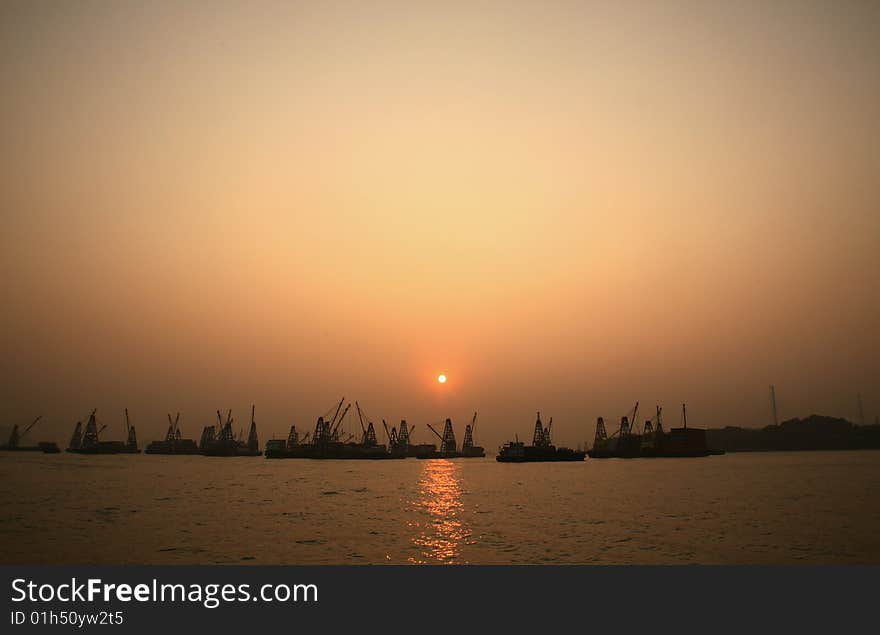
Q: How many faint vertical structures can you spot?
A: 2